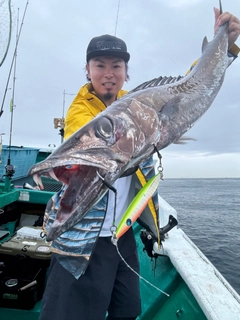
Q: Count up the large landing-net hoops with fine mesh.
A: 1